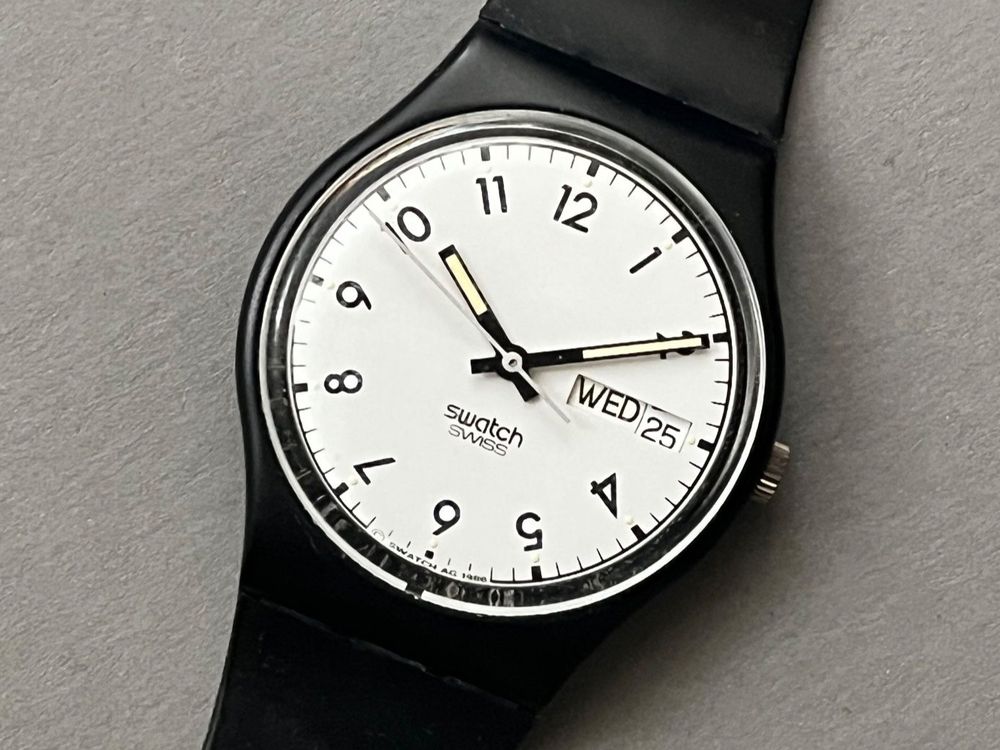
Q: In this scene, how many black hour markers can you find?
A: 12